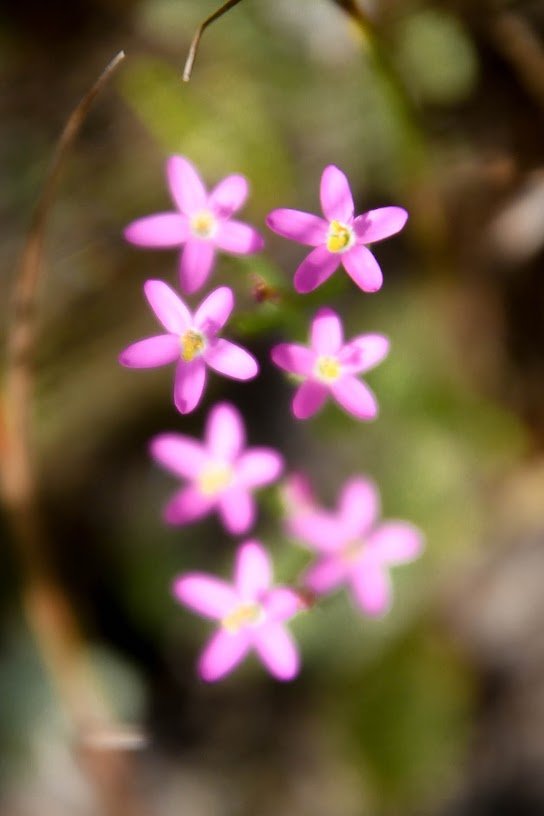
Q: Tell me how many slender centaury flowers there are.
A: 7